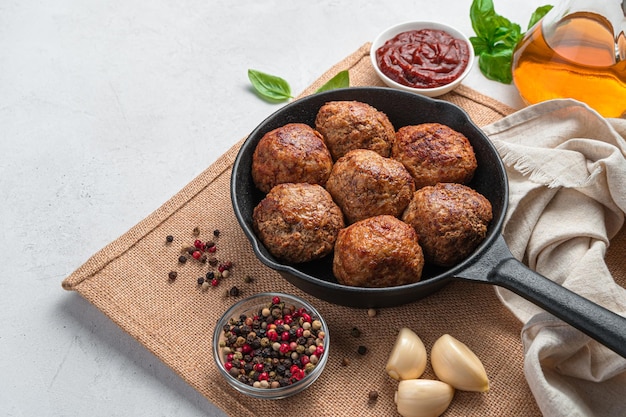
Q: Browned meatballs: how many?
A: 7